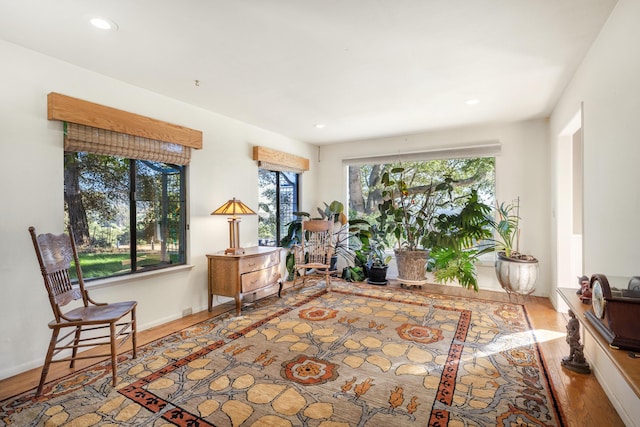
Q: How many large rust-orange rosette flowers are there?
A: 3